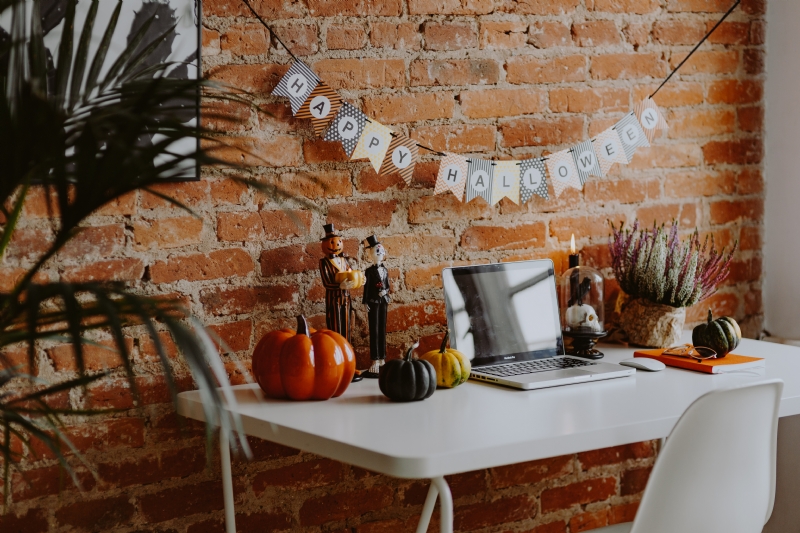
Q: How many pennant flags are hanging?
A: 14